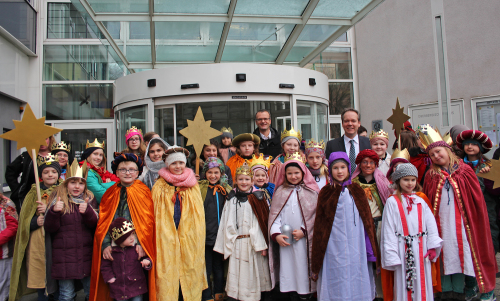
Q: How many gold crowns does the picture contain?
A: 15